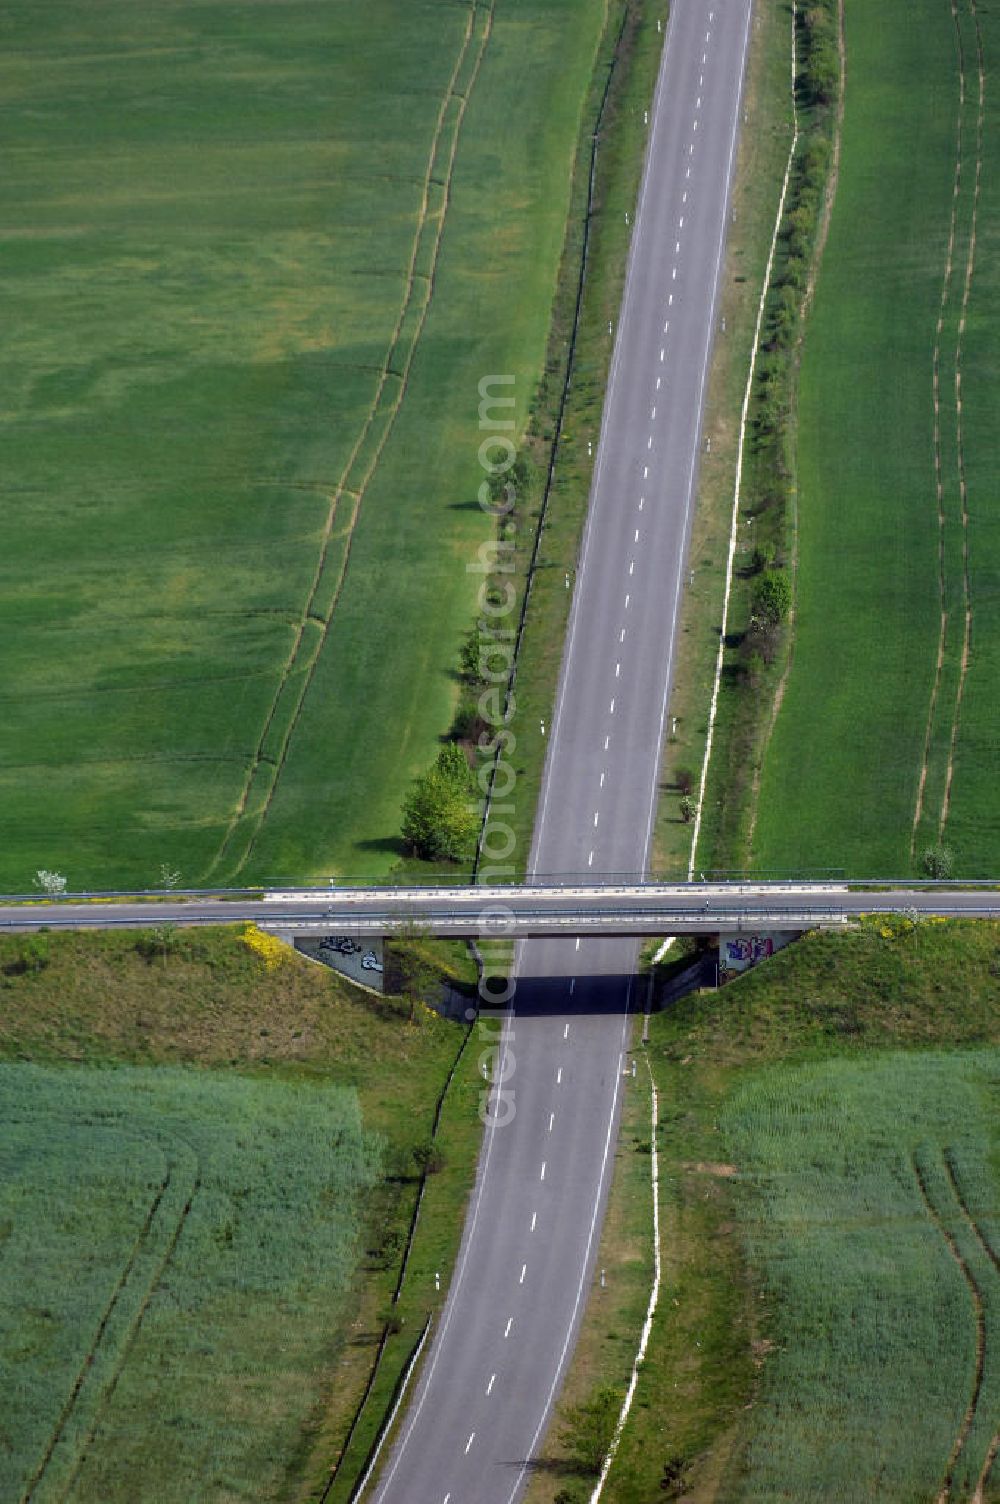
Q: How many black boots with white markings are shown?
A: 0